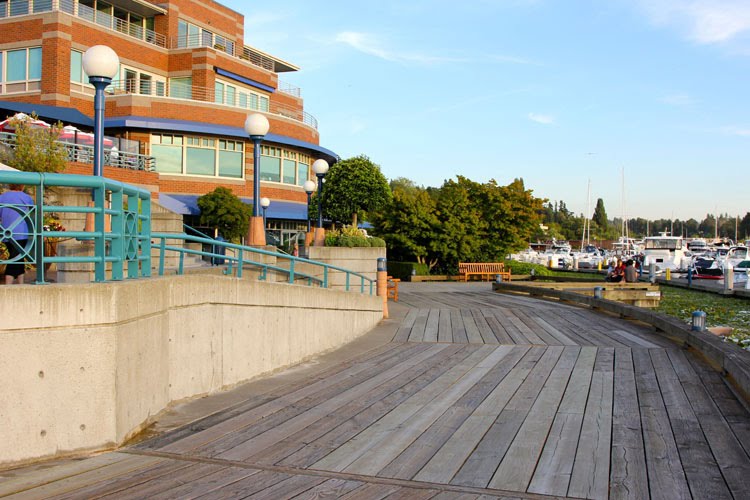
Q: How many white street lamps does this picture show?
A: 5